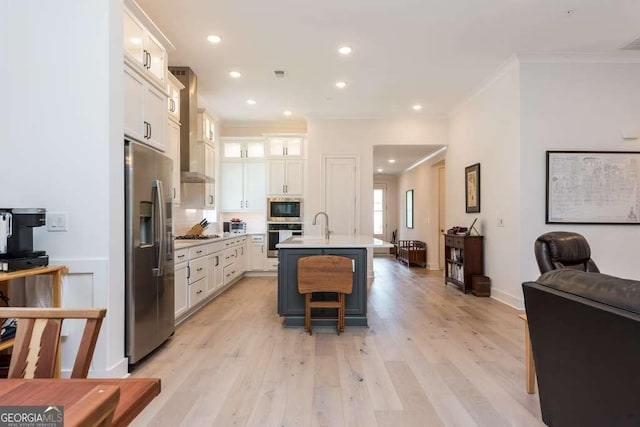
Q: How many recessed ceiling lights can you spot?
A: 9